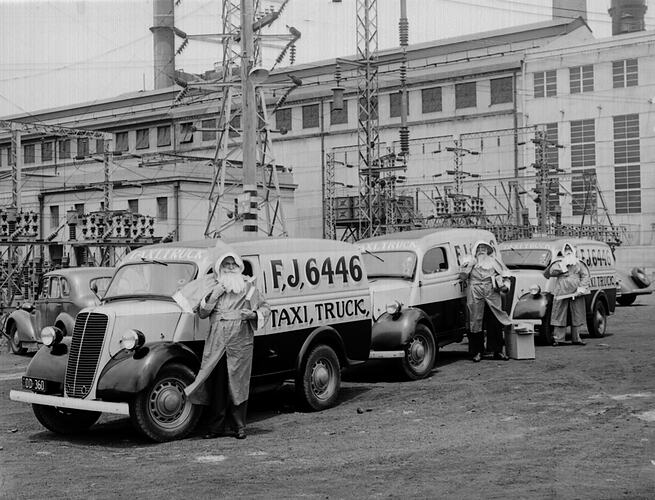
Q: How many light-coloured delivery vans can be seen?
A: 3